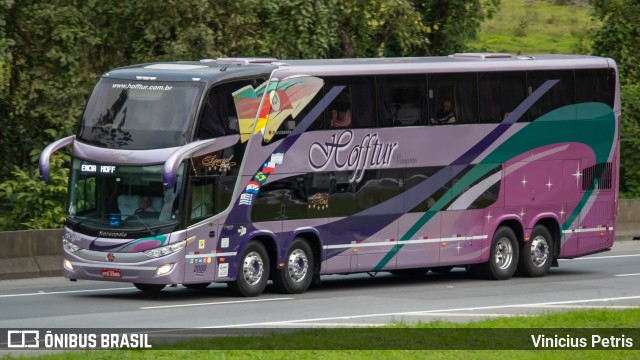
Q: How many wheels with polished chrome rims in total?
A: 4